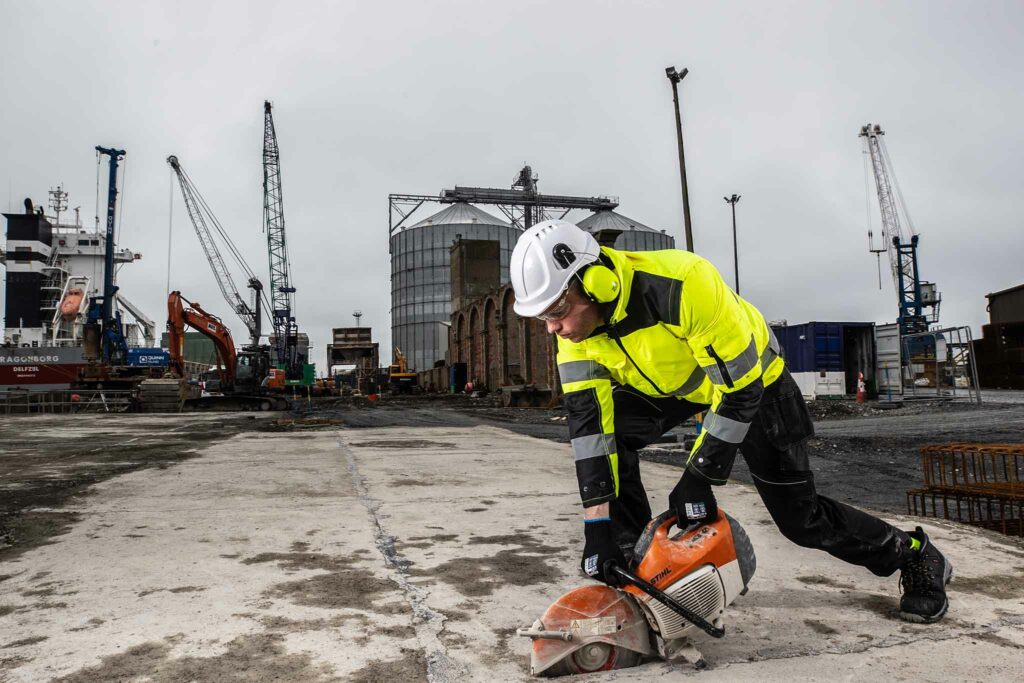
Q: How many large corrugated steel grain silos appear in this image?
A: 2